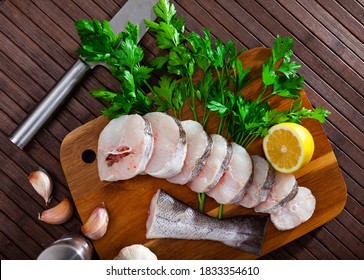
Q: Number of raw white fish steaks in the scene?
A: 8